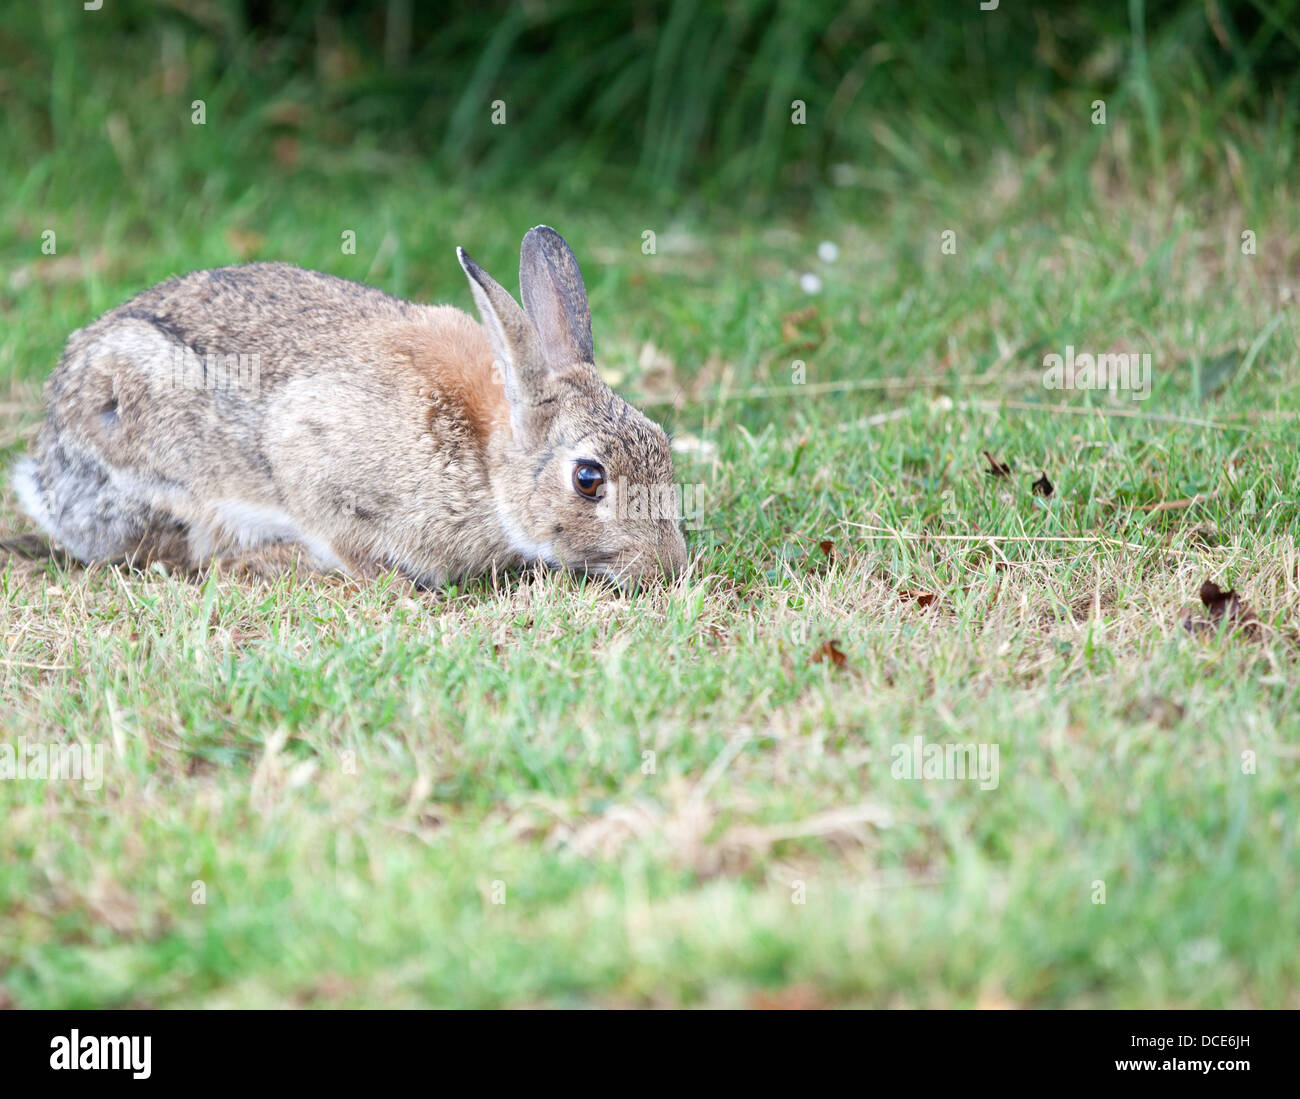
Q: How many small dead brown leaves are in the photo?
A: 6